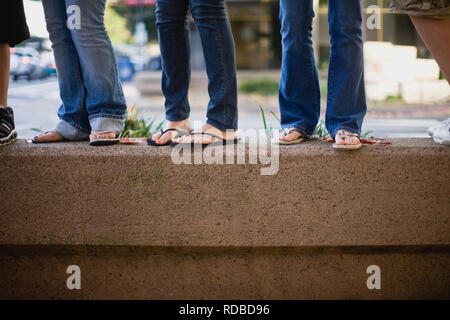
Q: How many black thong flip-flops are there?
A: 2